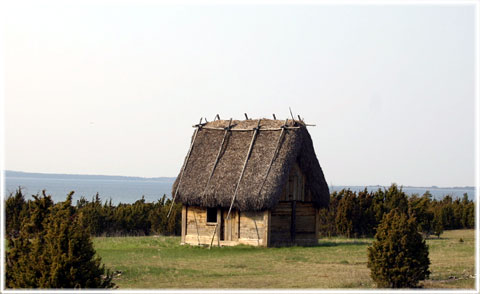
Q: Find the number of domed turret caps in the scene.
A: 0